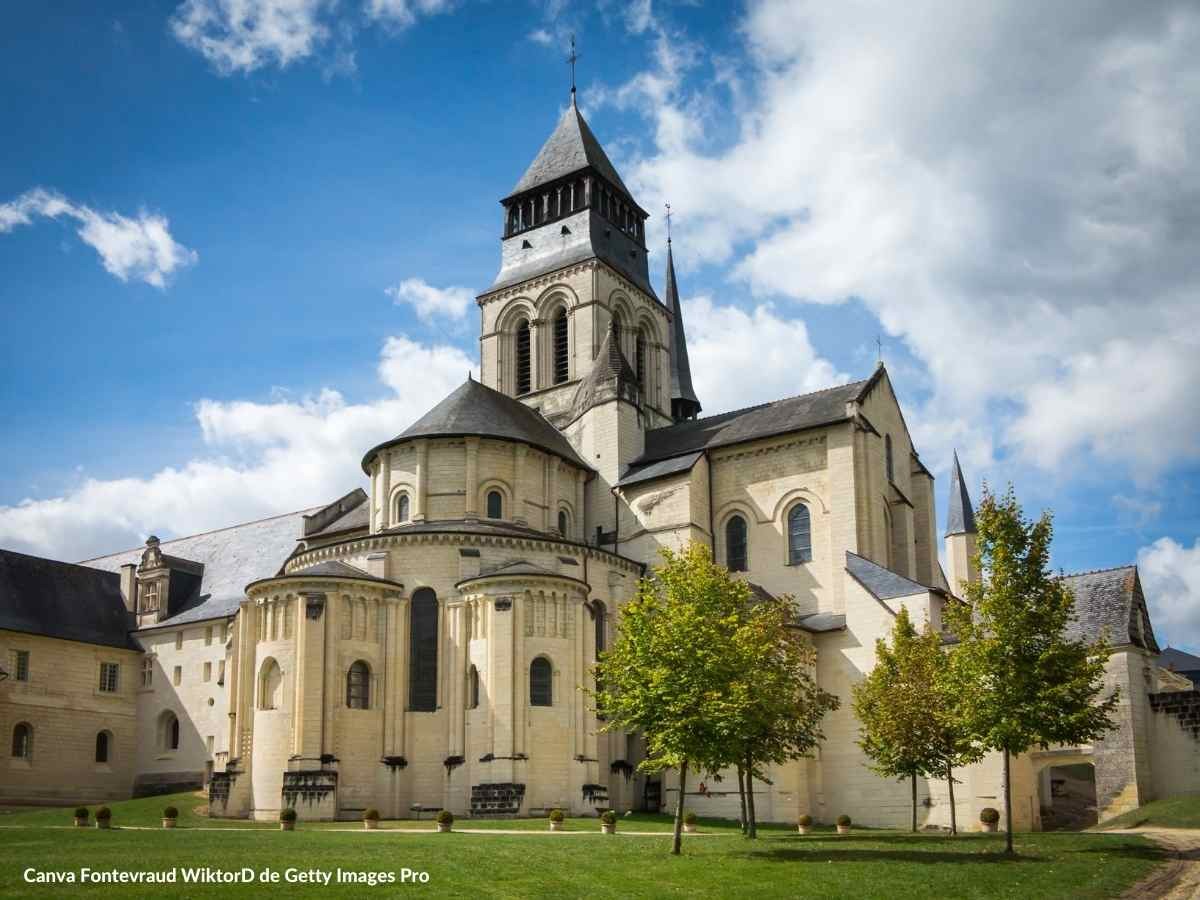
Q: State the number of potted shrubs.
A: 12